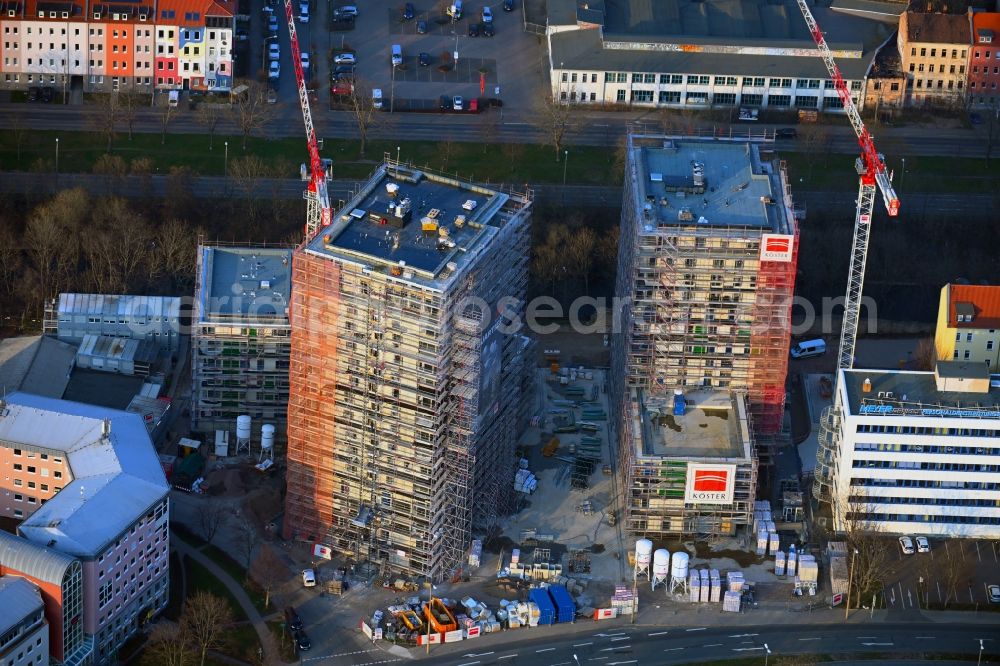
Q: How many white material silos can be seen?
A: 5